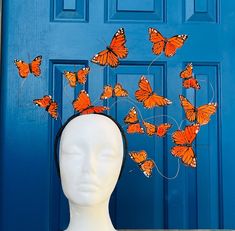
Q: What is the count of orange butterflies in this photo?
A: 14